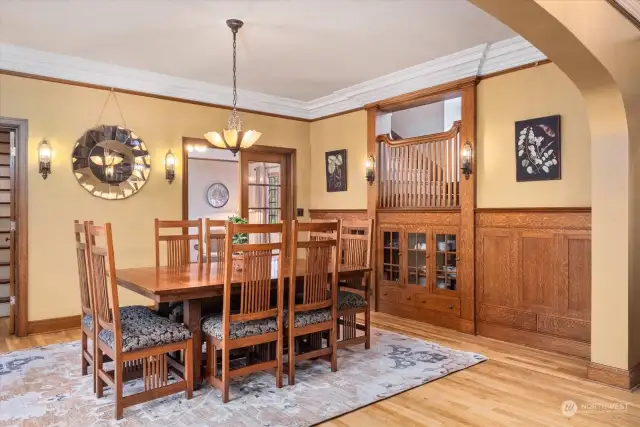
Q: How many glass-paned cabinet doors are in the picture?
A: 3